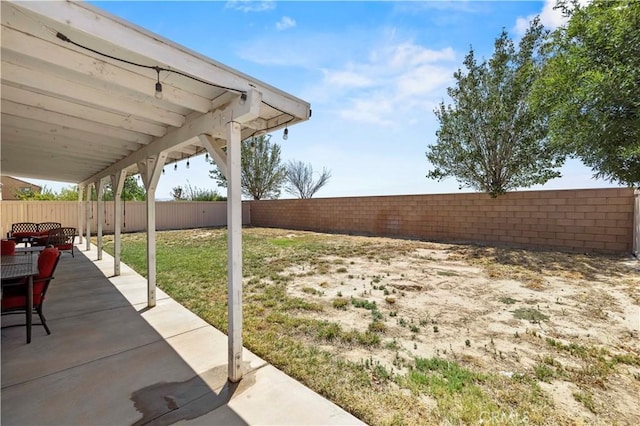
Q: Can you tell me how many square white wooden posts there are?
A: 6